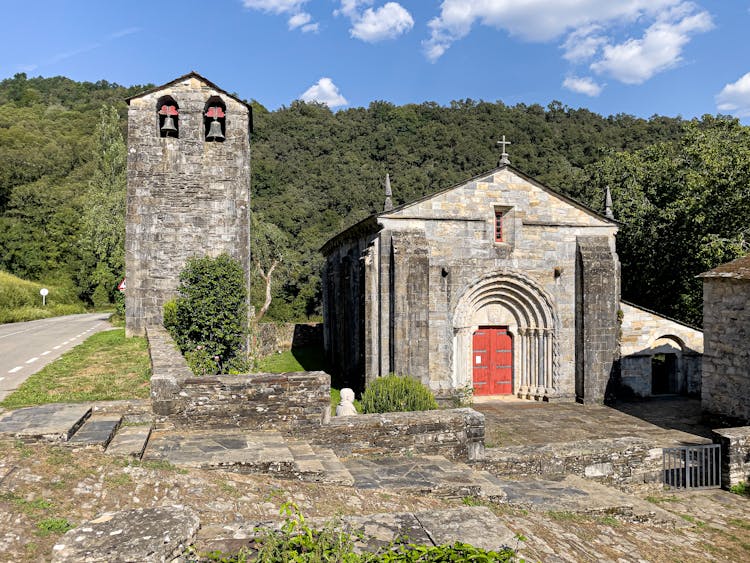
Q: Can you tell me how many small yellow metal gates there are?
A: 0